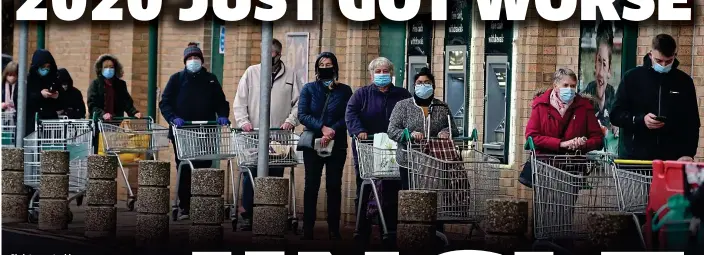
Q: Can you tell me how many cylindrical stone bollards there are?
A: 9